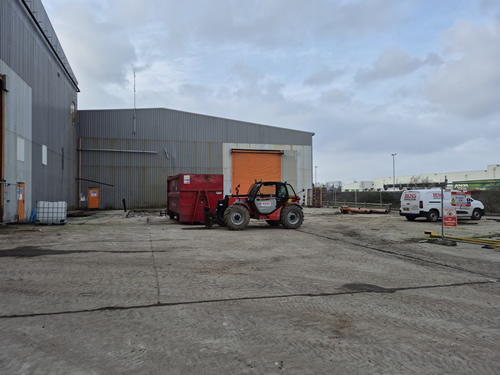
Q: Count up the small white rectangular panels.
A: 2